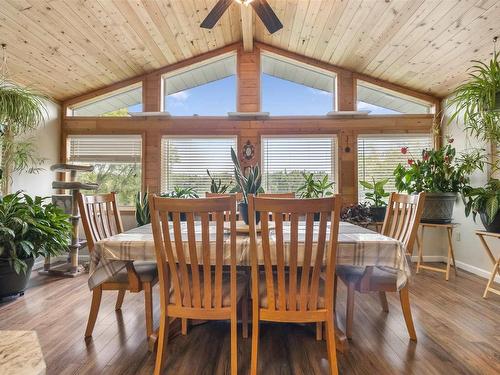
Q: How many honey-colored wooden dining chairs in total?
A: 6